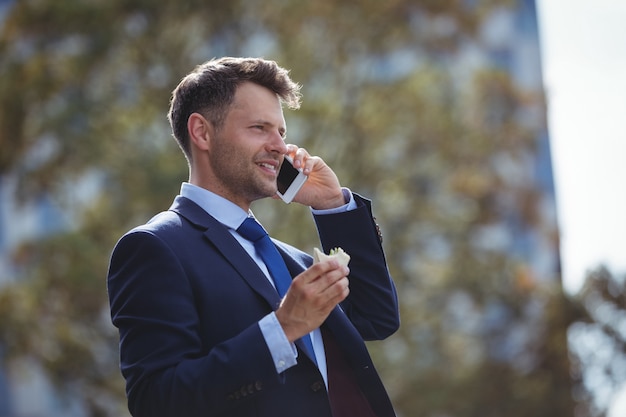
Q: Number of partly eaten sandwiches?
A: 1